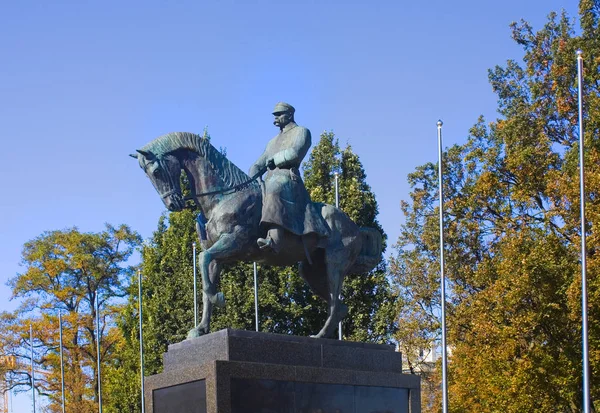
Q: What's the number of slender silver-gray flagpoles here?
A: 9